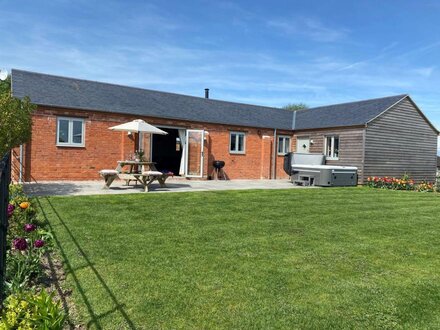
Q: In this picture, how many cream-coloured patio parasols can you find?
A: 1